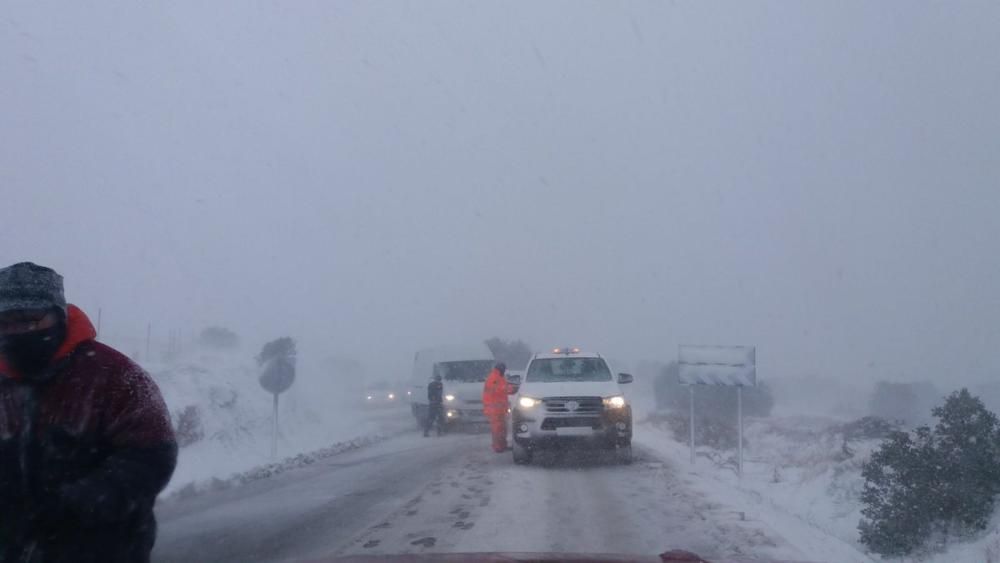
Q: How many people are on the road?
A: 3